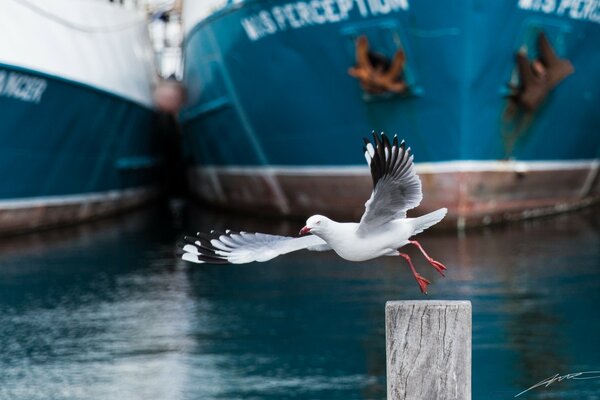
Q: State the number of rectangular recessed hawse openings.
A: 2